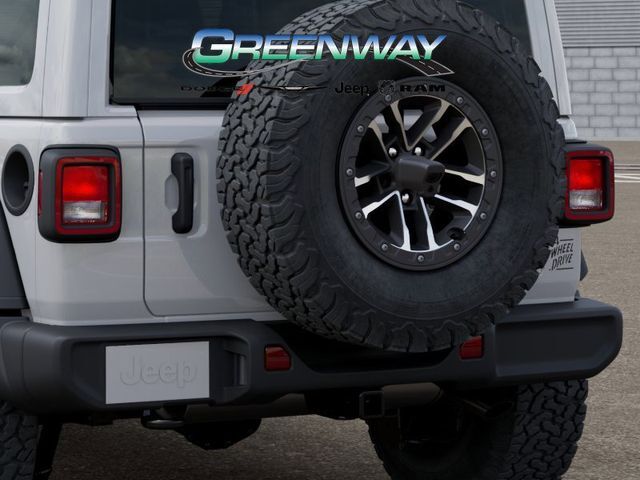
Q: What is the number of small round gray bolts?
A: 11